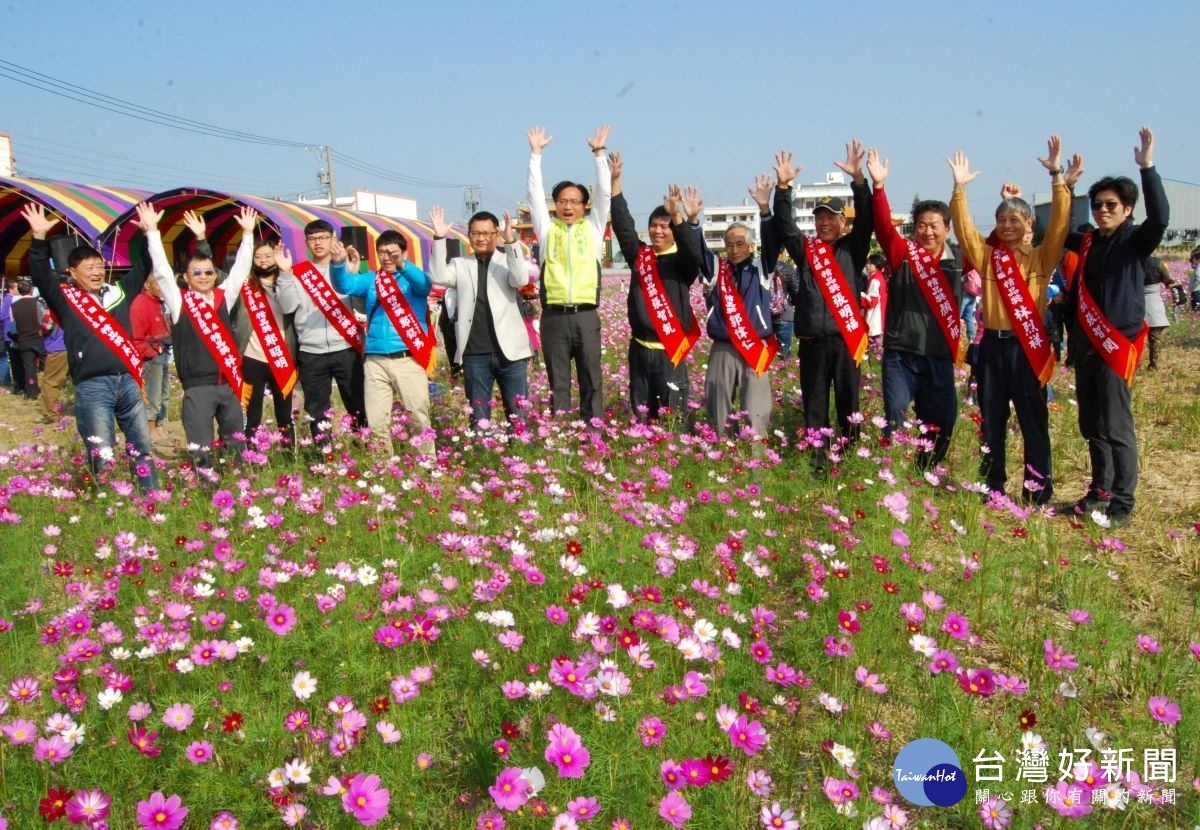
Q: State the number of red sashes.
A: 11